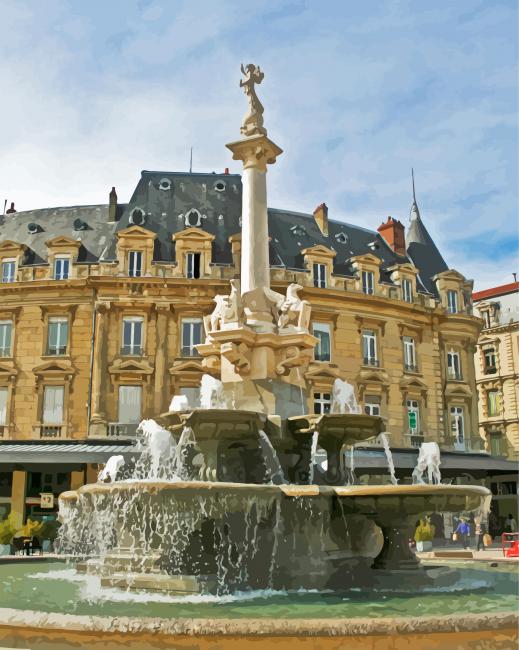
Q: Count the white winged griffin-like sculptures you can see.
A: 2